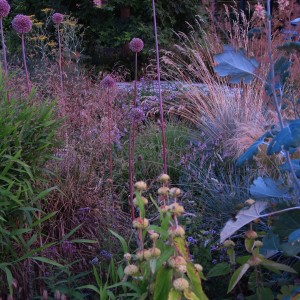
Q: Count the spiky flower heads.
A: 6